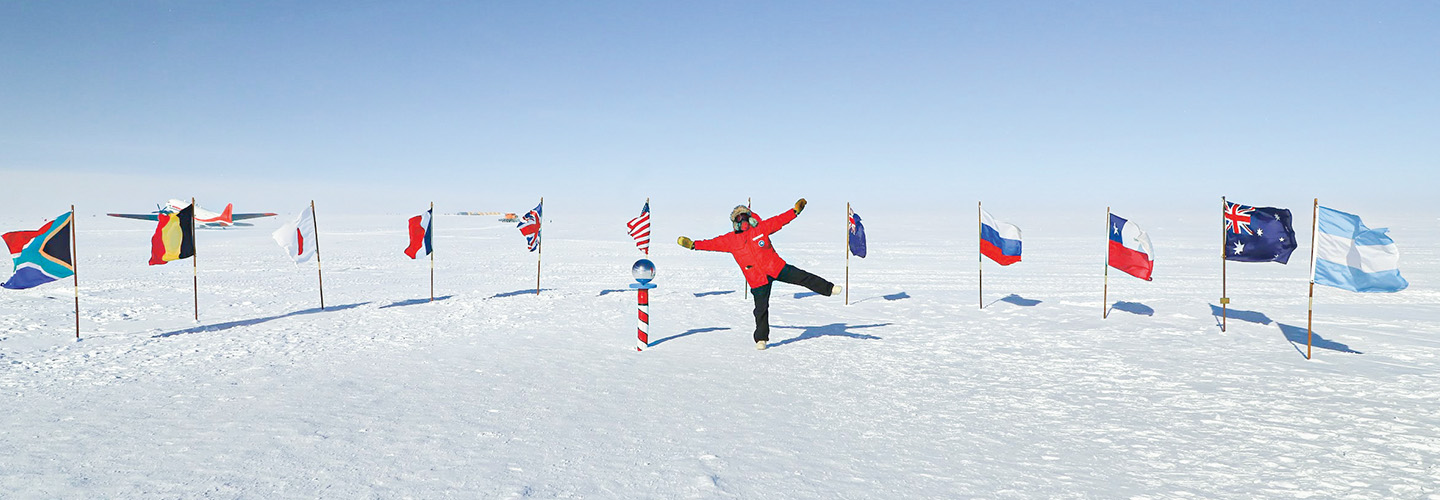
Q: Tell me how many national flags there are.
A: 11